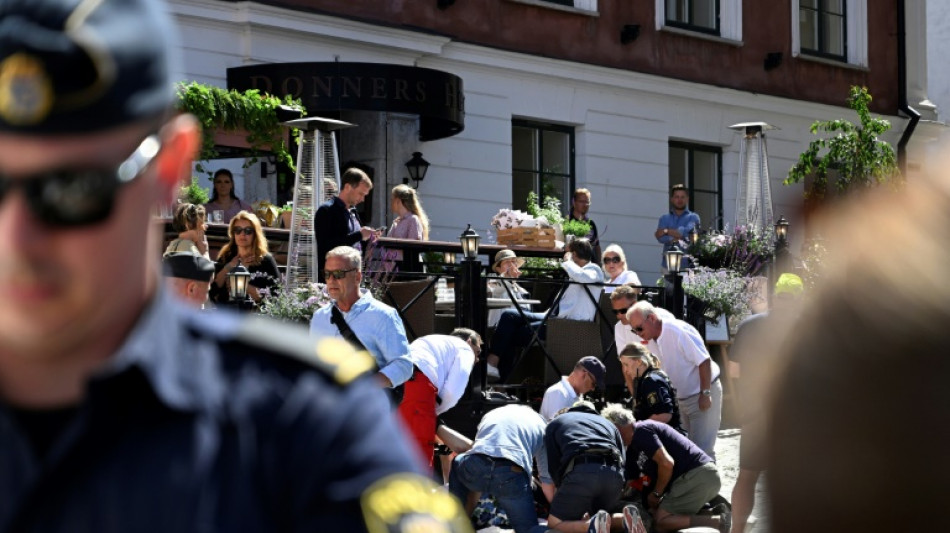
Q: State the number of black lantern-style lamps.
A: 5